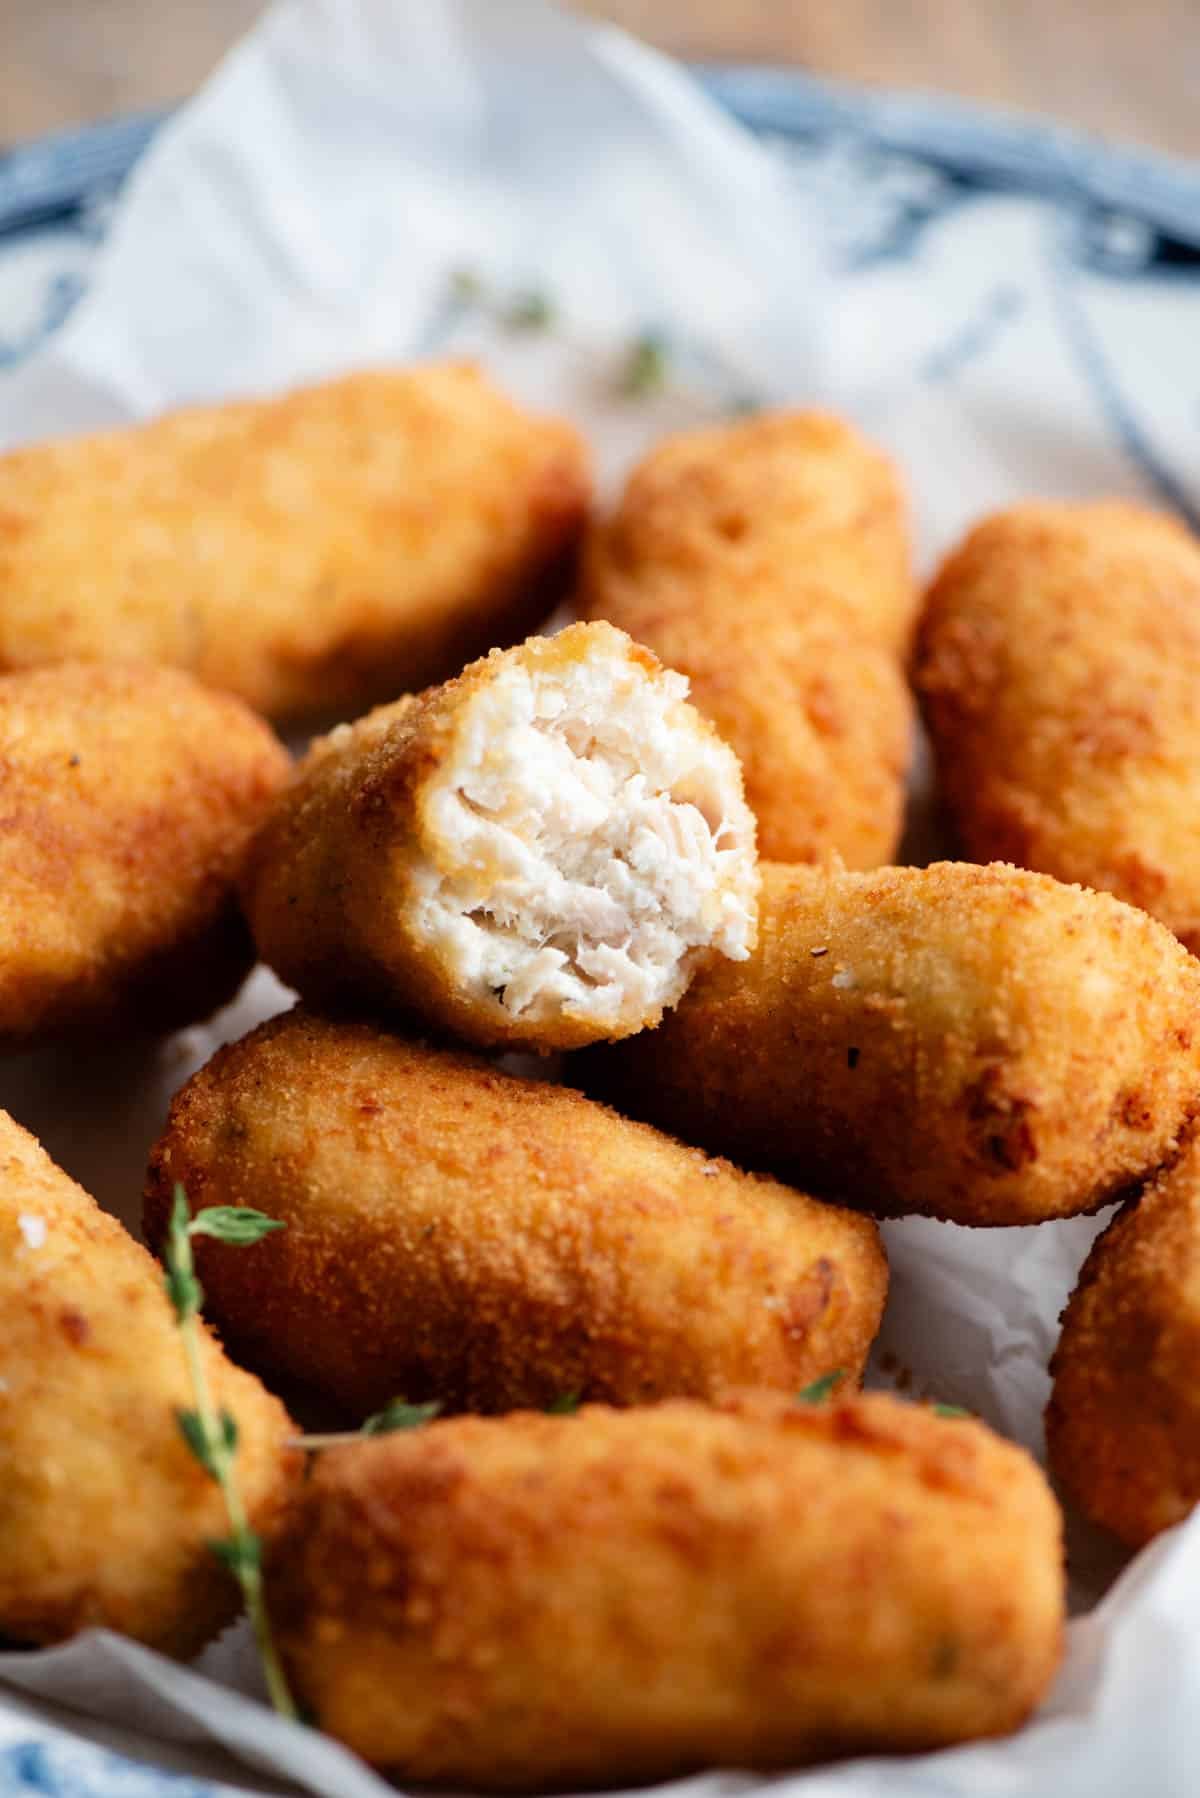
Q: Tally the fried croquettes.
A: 10